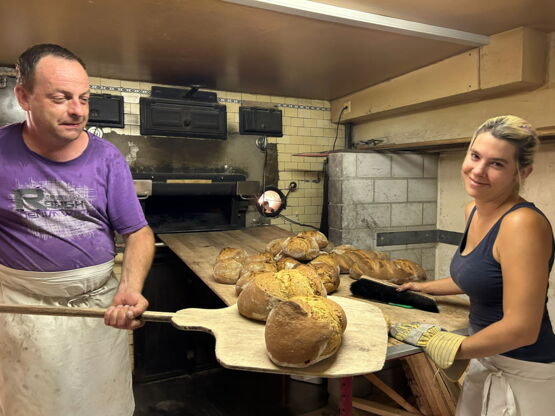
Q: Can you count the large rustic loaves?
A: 2